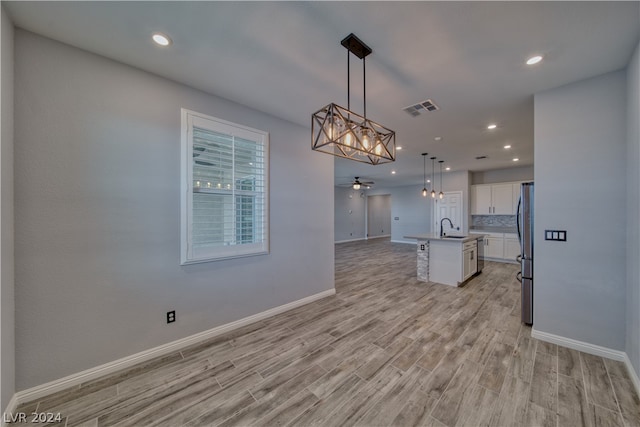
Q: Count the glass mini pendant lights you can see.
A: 3